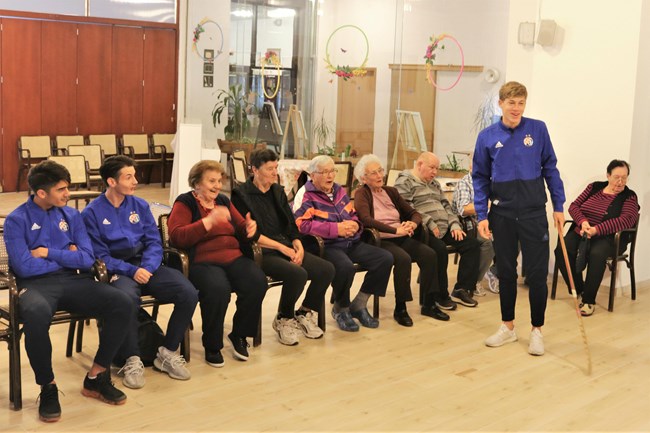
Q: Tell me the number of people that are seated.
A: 9